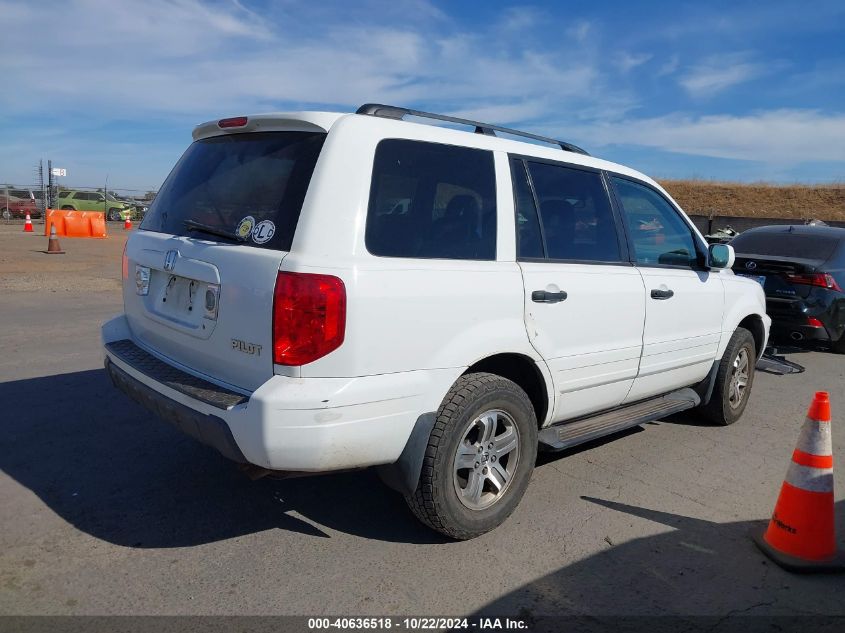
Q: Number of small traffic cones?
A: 3